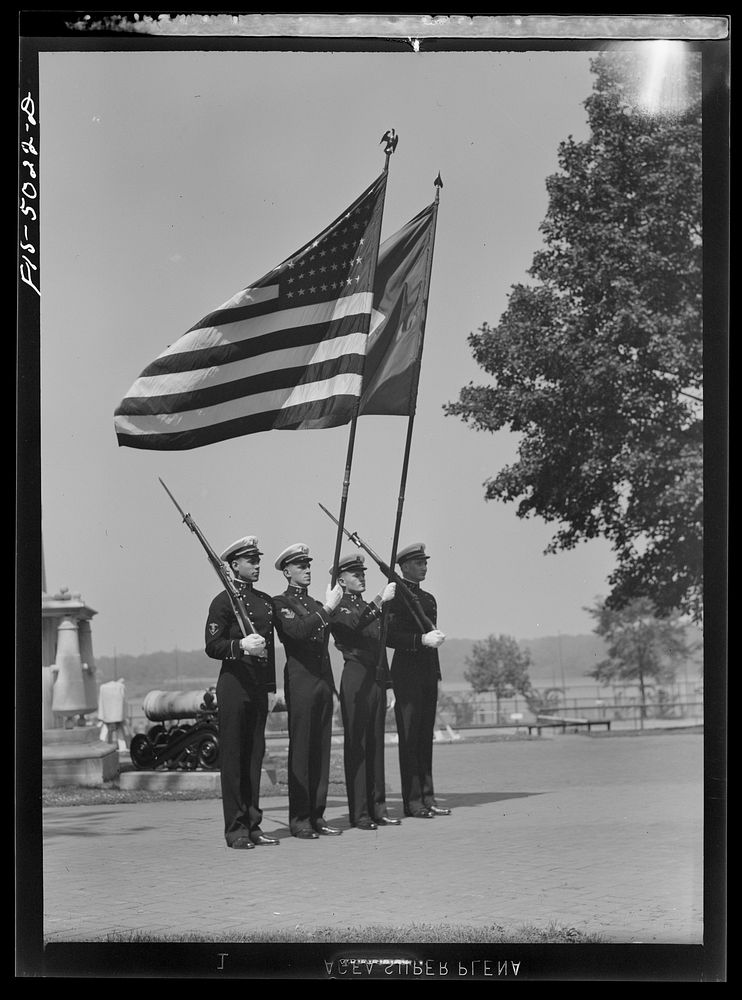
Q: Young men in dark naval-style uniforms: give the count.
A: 4